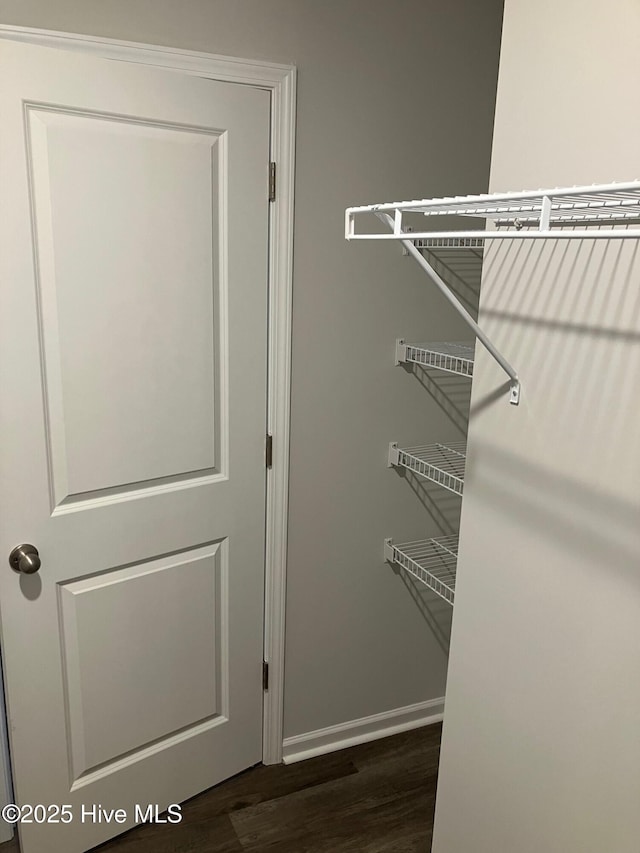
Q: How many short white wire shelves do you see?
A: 4